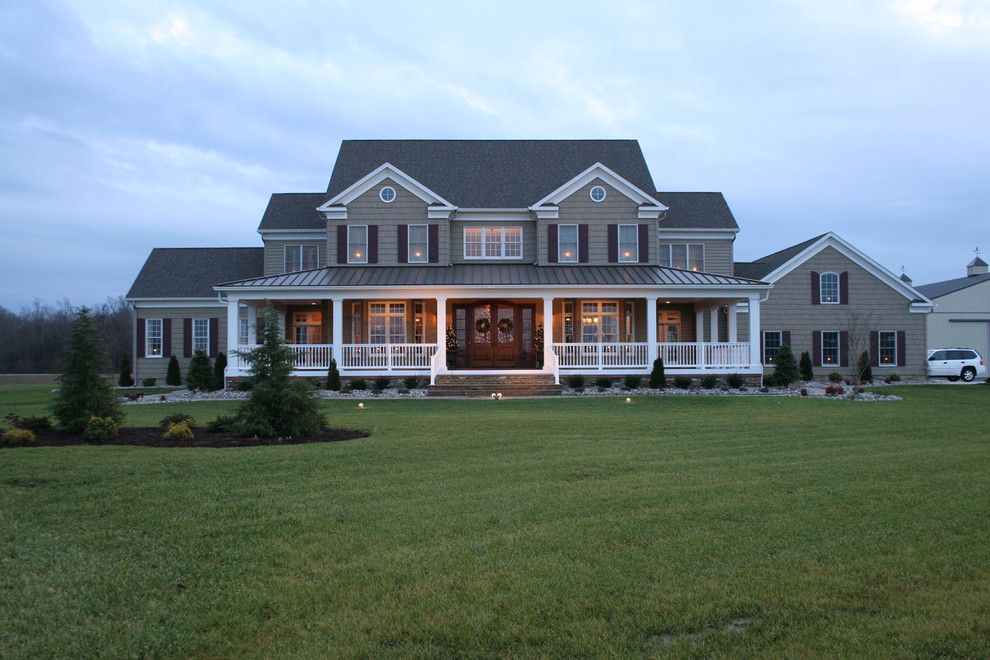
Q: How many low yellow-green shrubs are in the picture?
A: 3